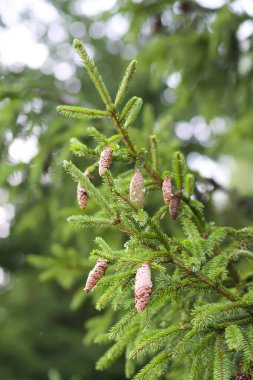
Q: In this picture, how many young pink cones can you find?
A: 7